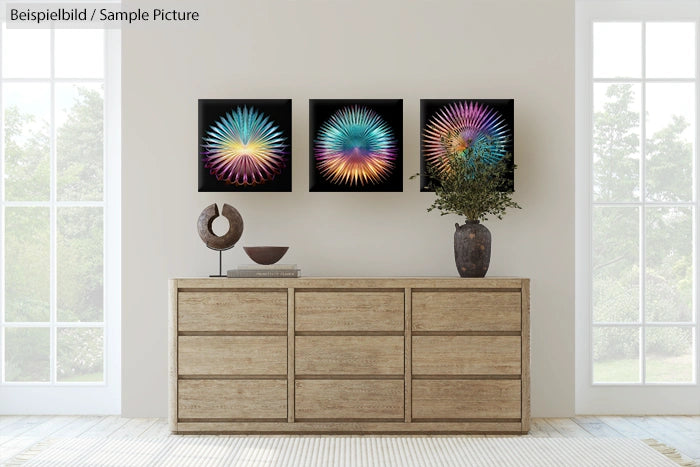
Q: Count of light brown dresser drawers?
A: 9